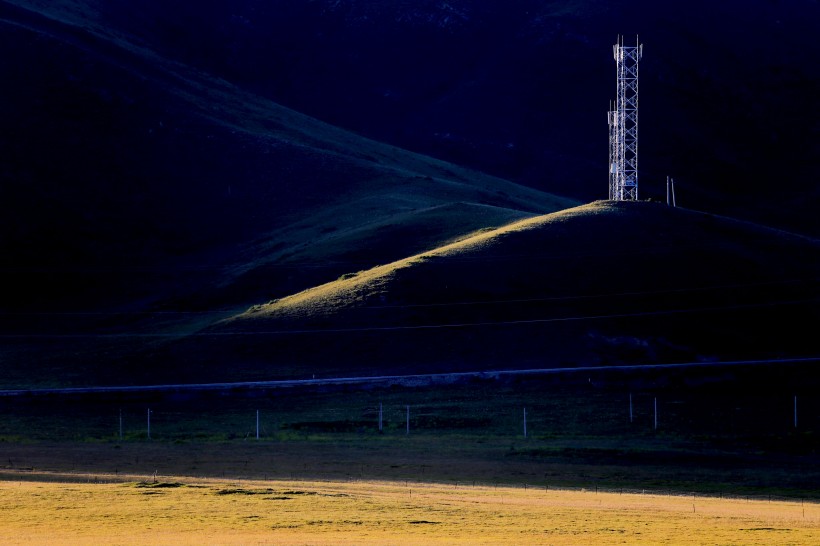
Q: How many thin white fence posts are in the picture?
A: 9